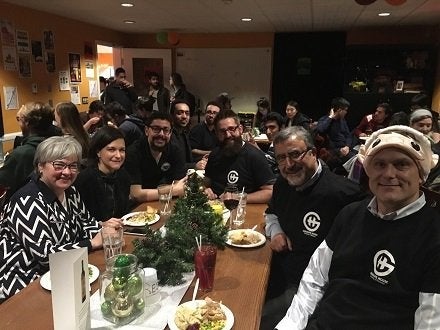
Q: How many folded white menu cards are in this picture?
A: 1